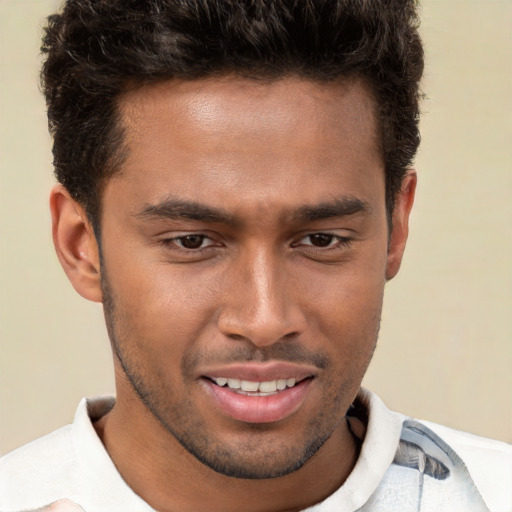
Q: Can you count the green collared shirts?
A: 0